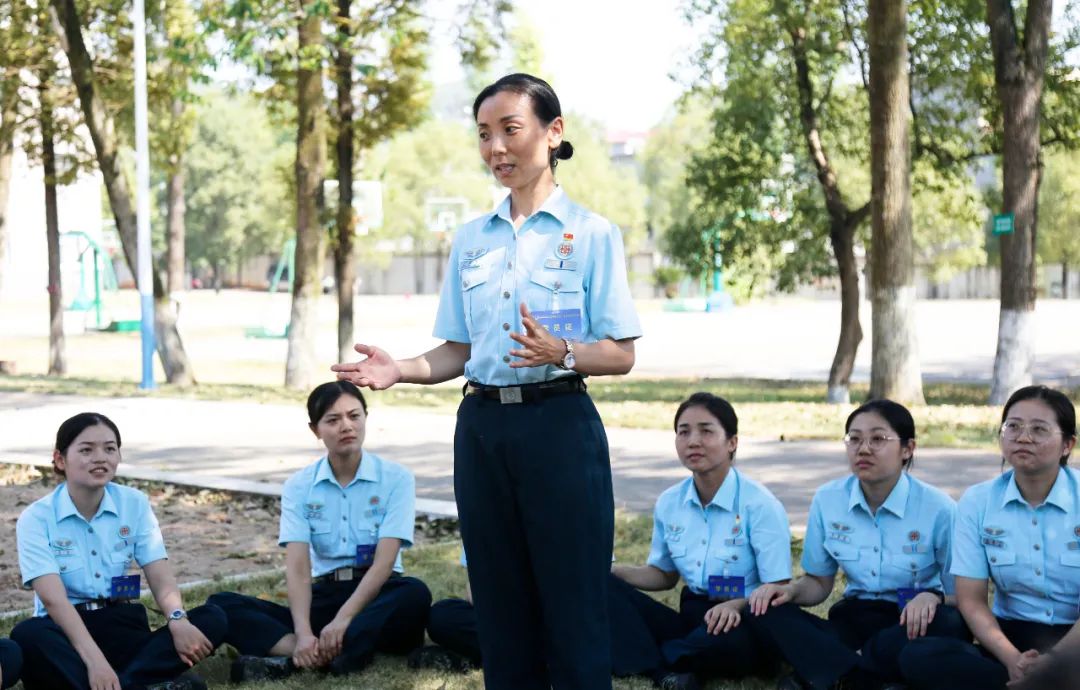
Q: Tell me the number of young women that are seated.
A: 5